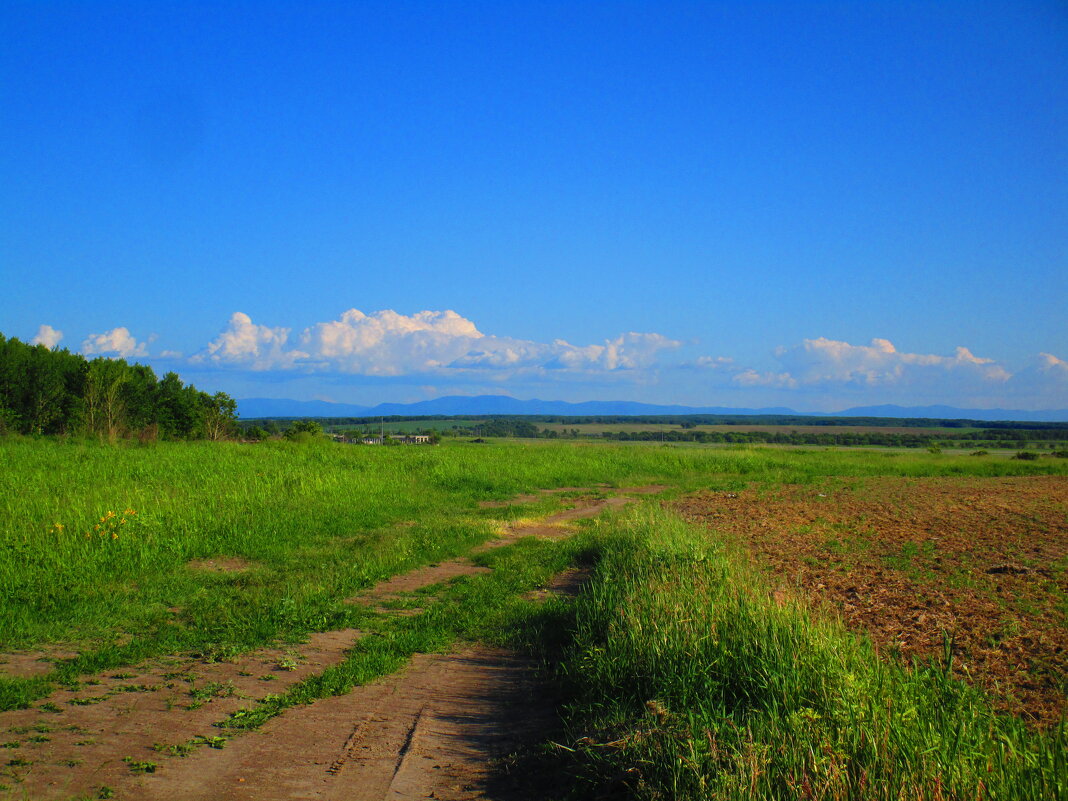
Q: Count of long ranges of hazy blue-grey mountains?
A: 1